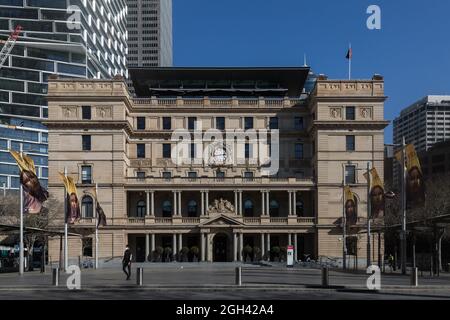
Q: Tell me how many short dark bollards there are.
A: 5